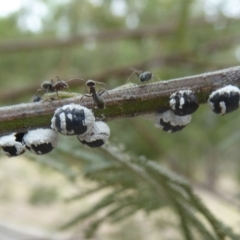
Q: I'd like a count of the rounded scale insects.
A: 7